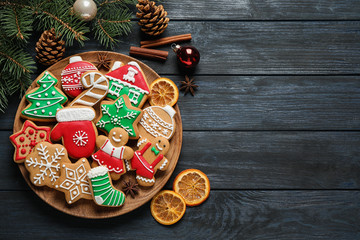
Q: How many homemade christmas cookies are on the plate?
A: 13